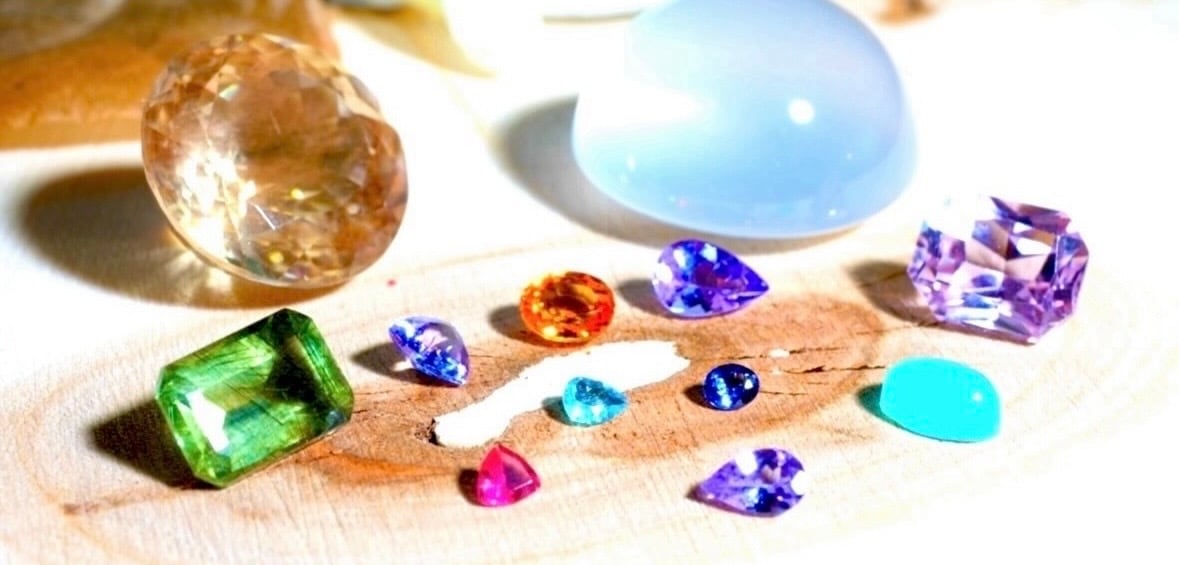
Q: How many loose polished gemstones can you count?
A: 12